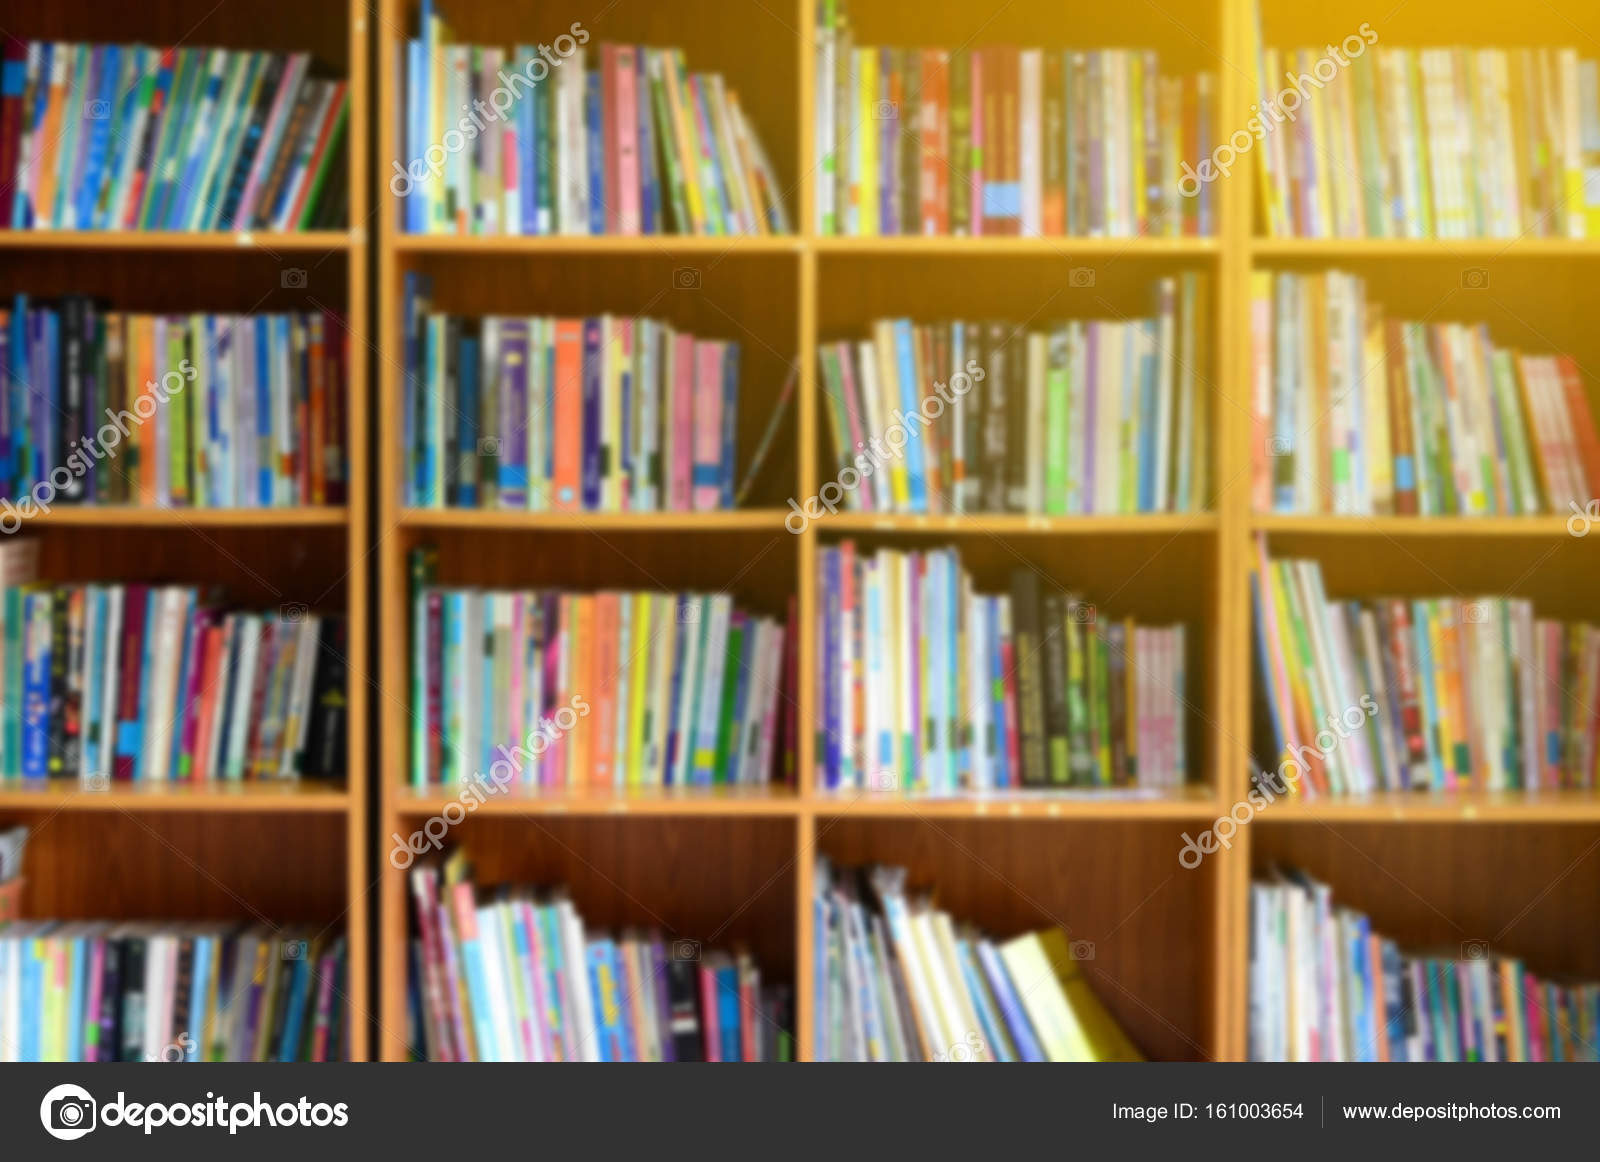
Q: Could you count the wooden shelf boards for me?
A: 12